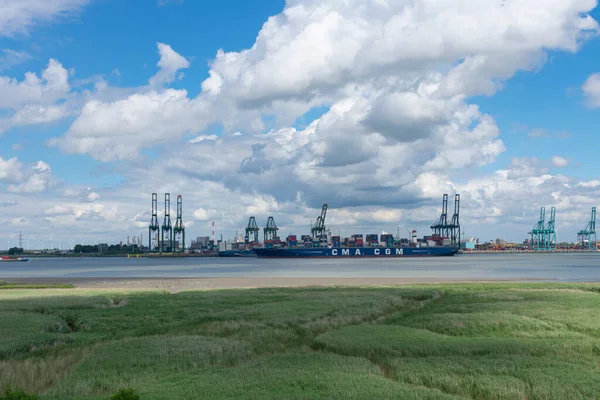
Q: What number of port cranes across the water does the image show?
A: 11